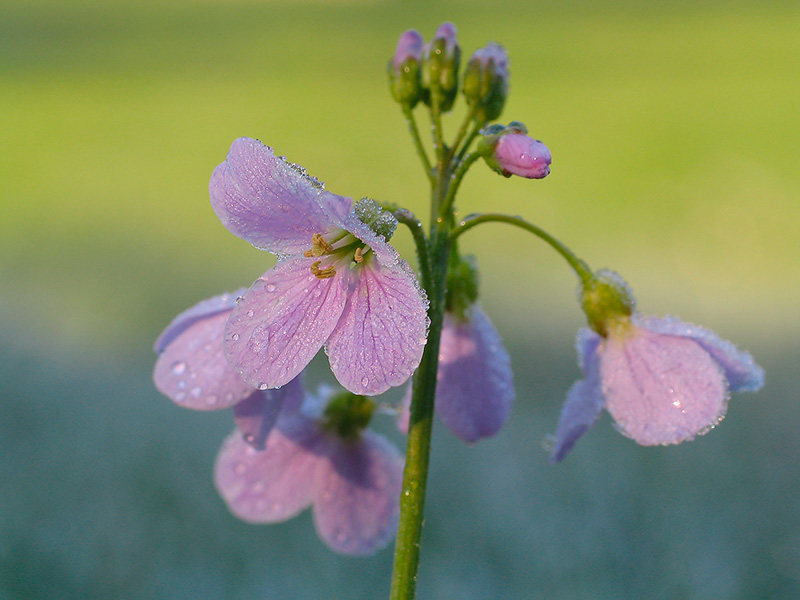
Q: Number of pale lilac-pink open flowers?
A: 5